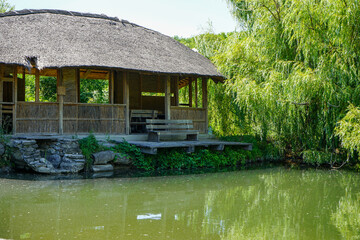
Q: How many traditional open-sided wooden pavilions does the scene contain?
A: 1